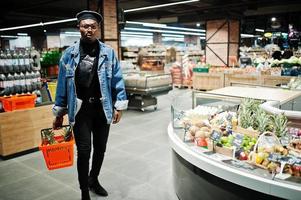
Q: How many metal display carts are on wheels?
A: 1